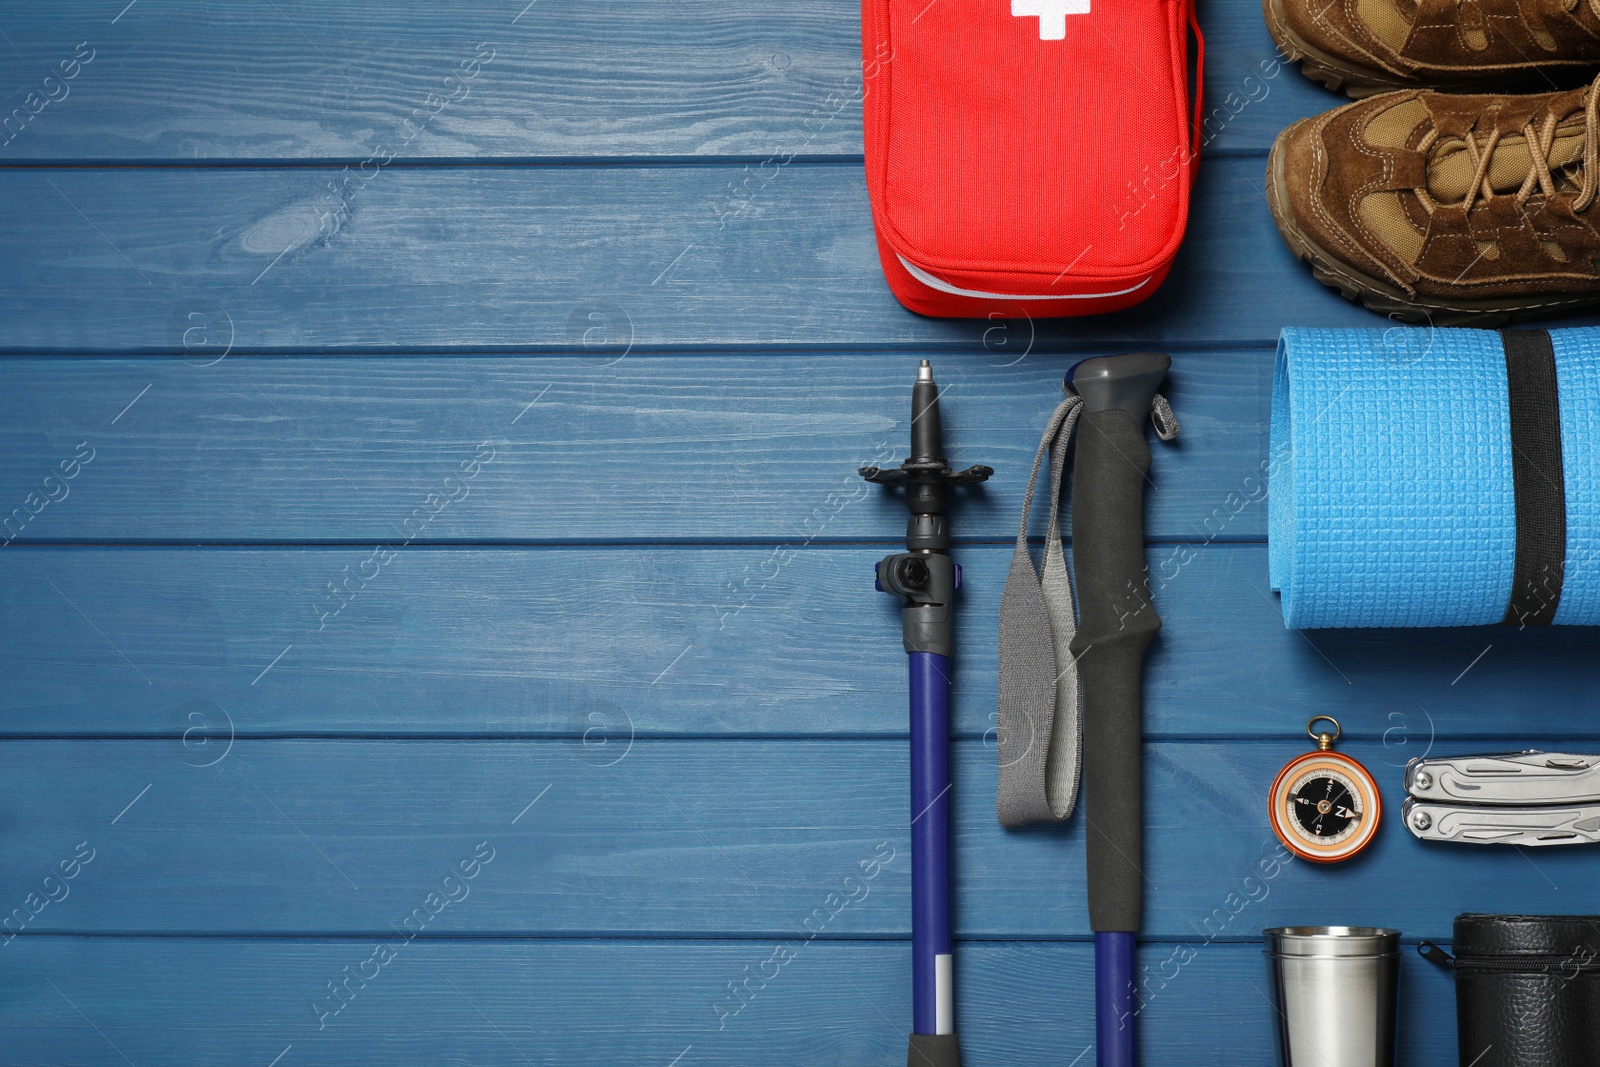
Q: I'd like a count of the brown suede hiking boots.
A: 2